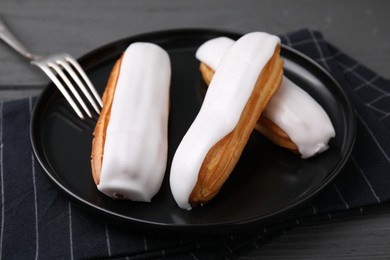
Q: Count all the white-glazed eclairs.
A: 3